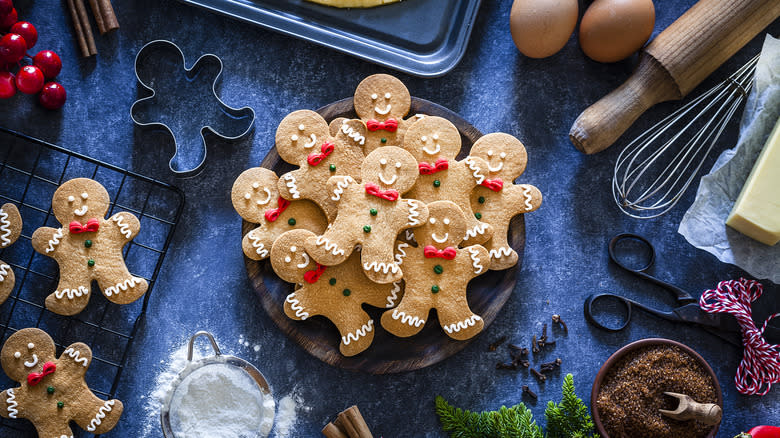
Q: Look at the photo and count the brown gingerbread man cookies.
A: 11